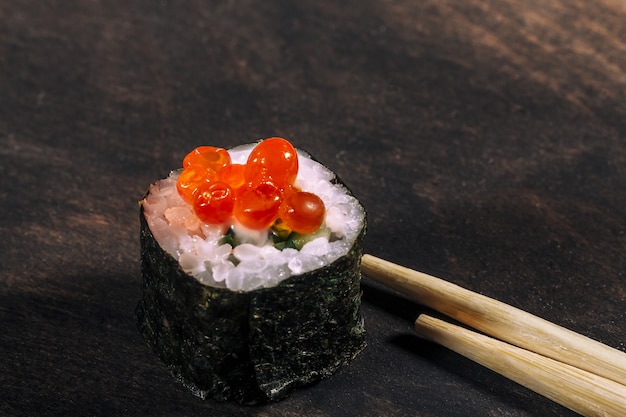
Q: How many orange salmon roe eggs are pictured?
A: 7